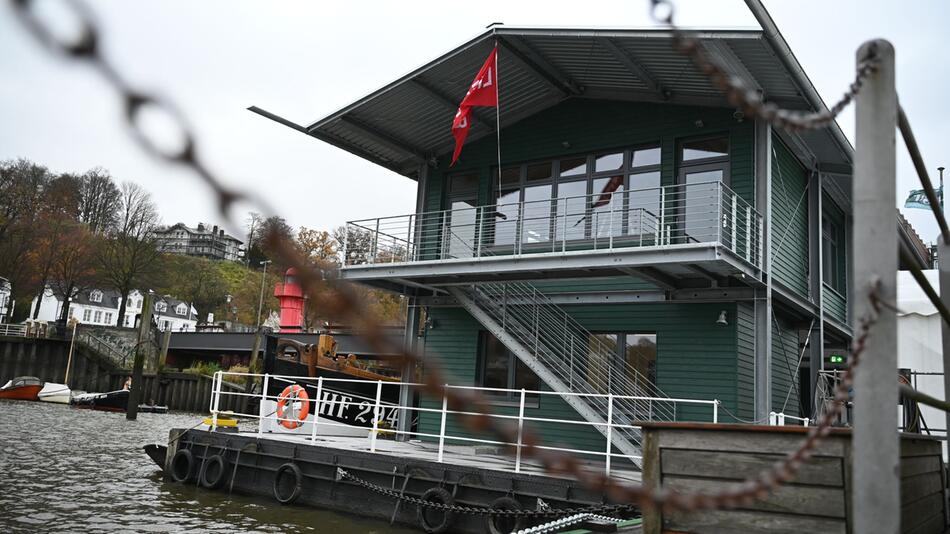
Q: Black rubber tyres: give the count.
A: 5